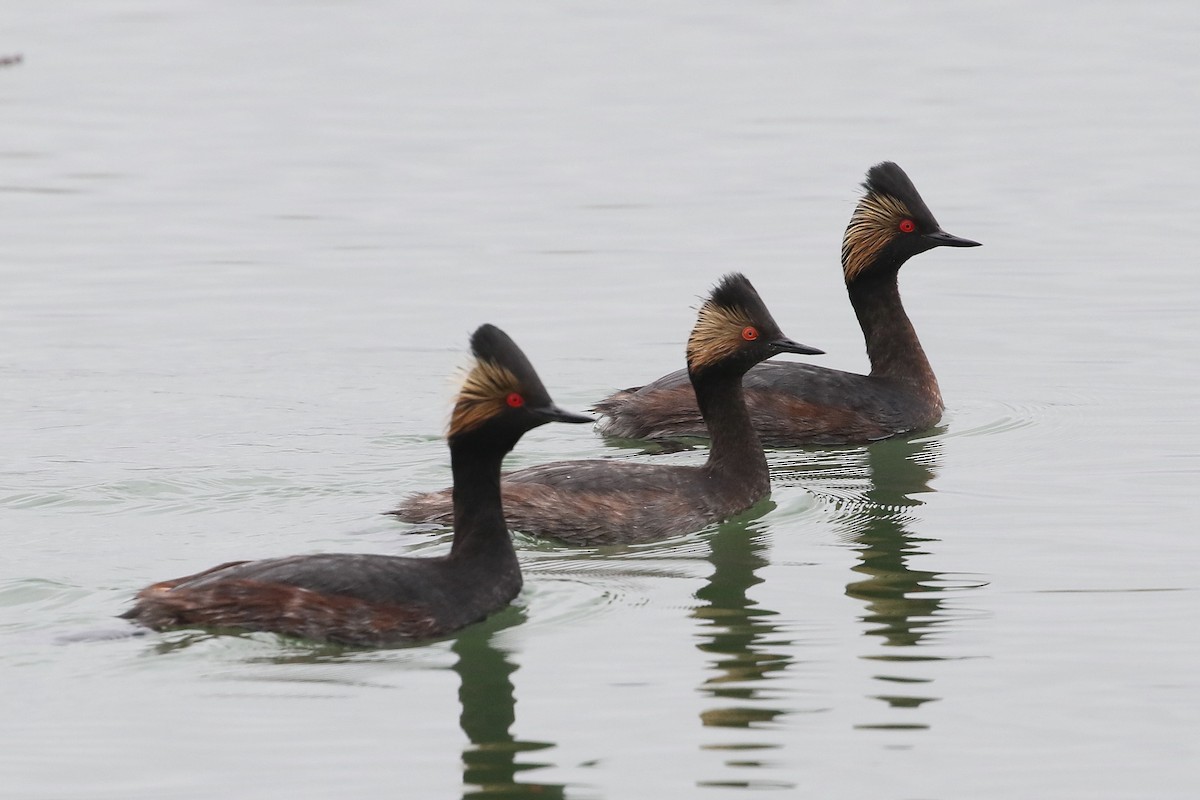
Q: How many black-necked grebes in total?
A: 3